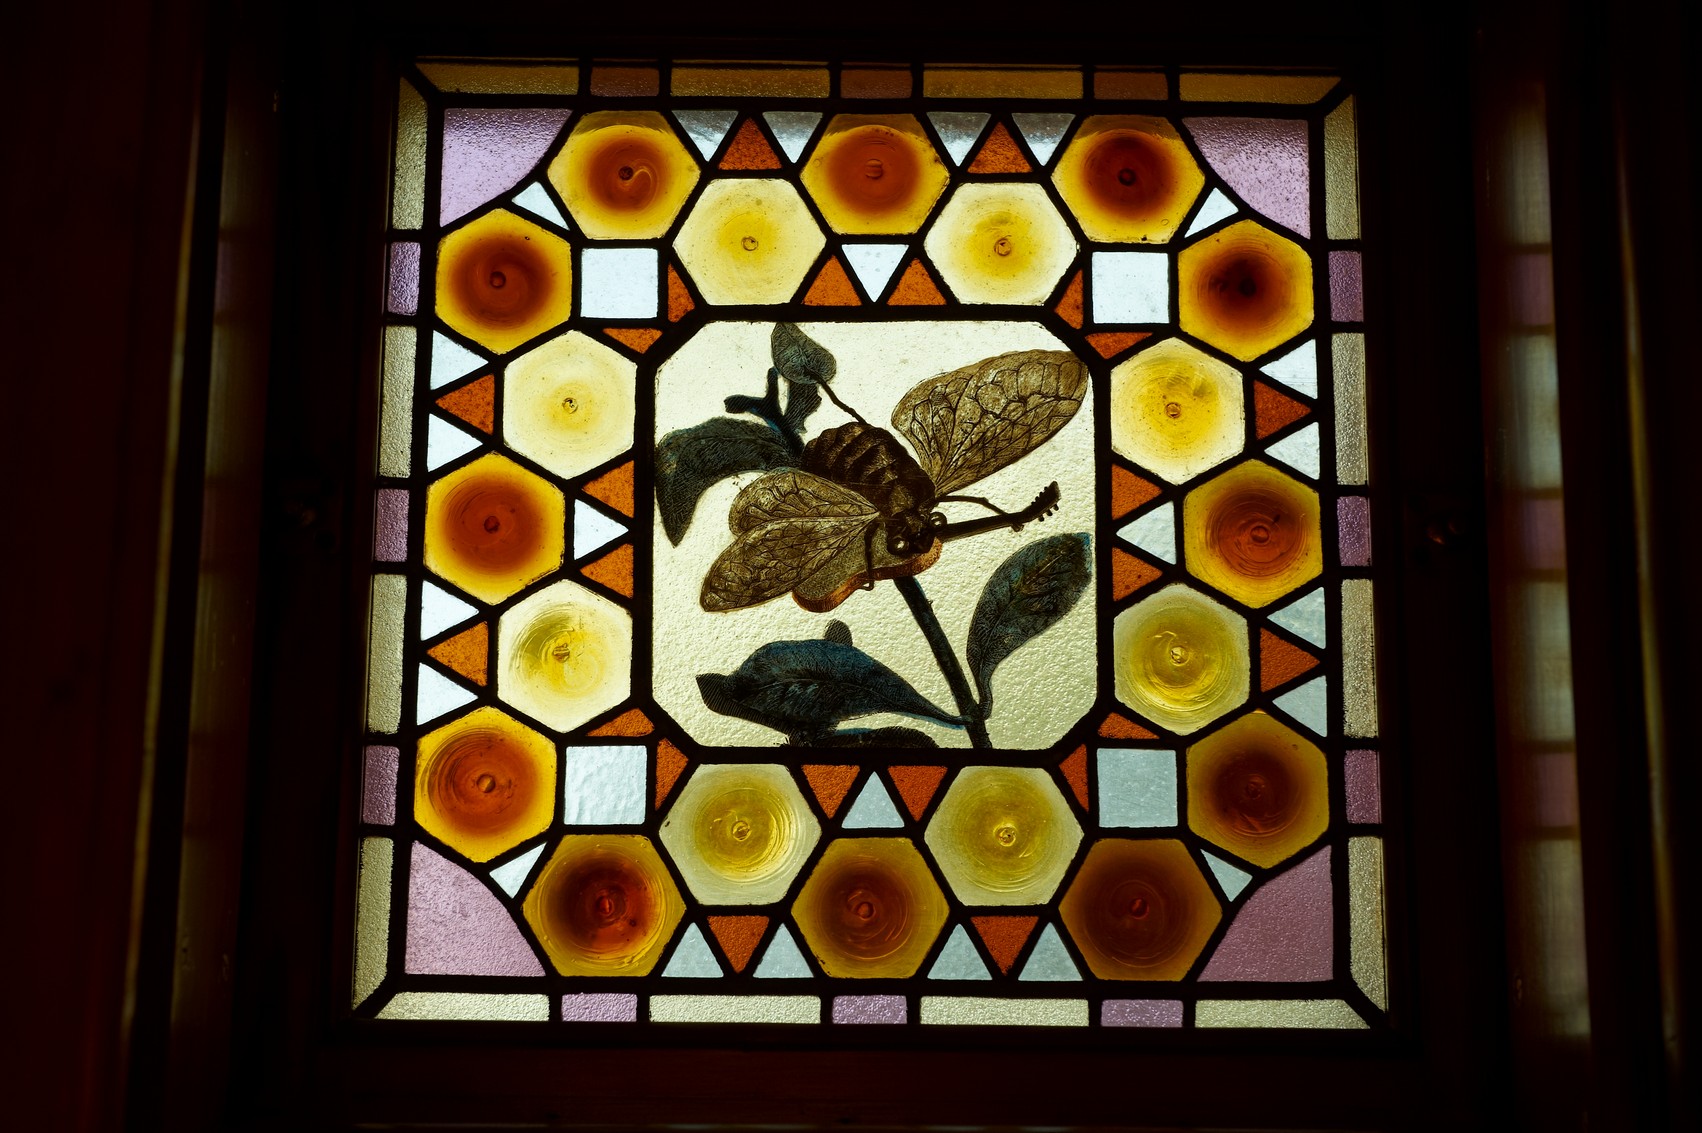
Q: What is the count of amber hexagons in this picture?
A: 12